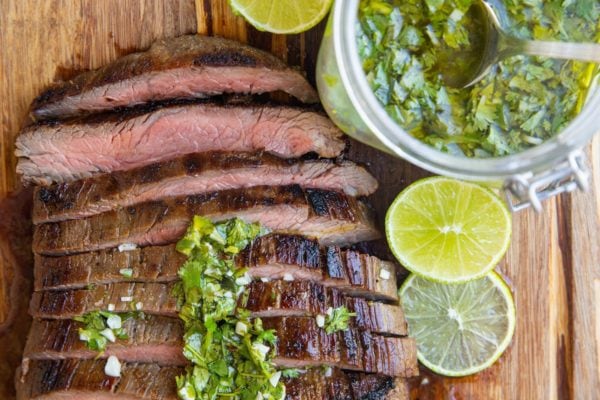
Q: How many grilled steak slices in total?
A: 8